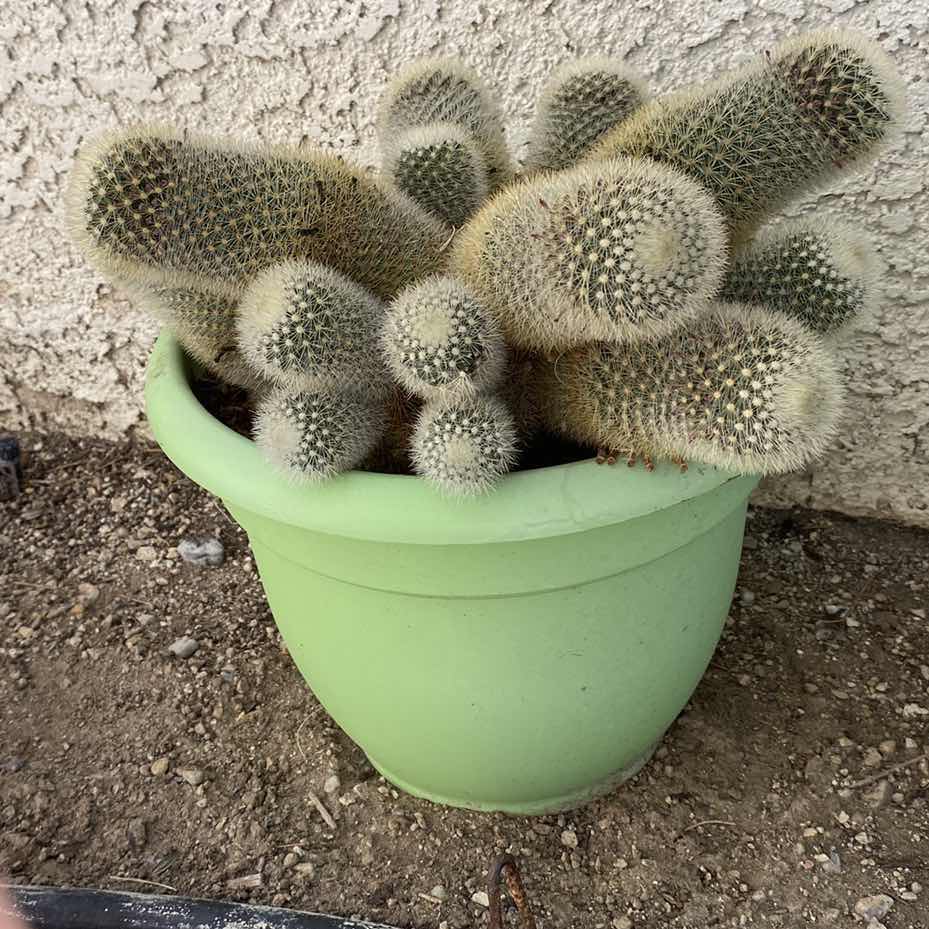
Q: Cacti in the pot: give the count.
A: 13